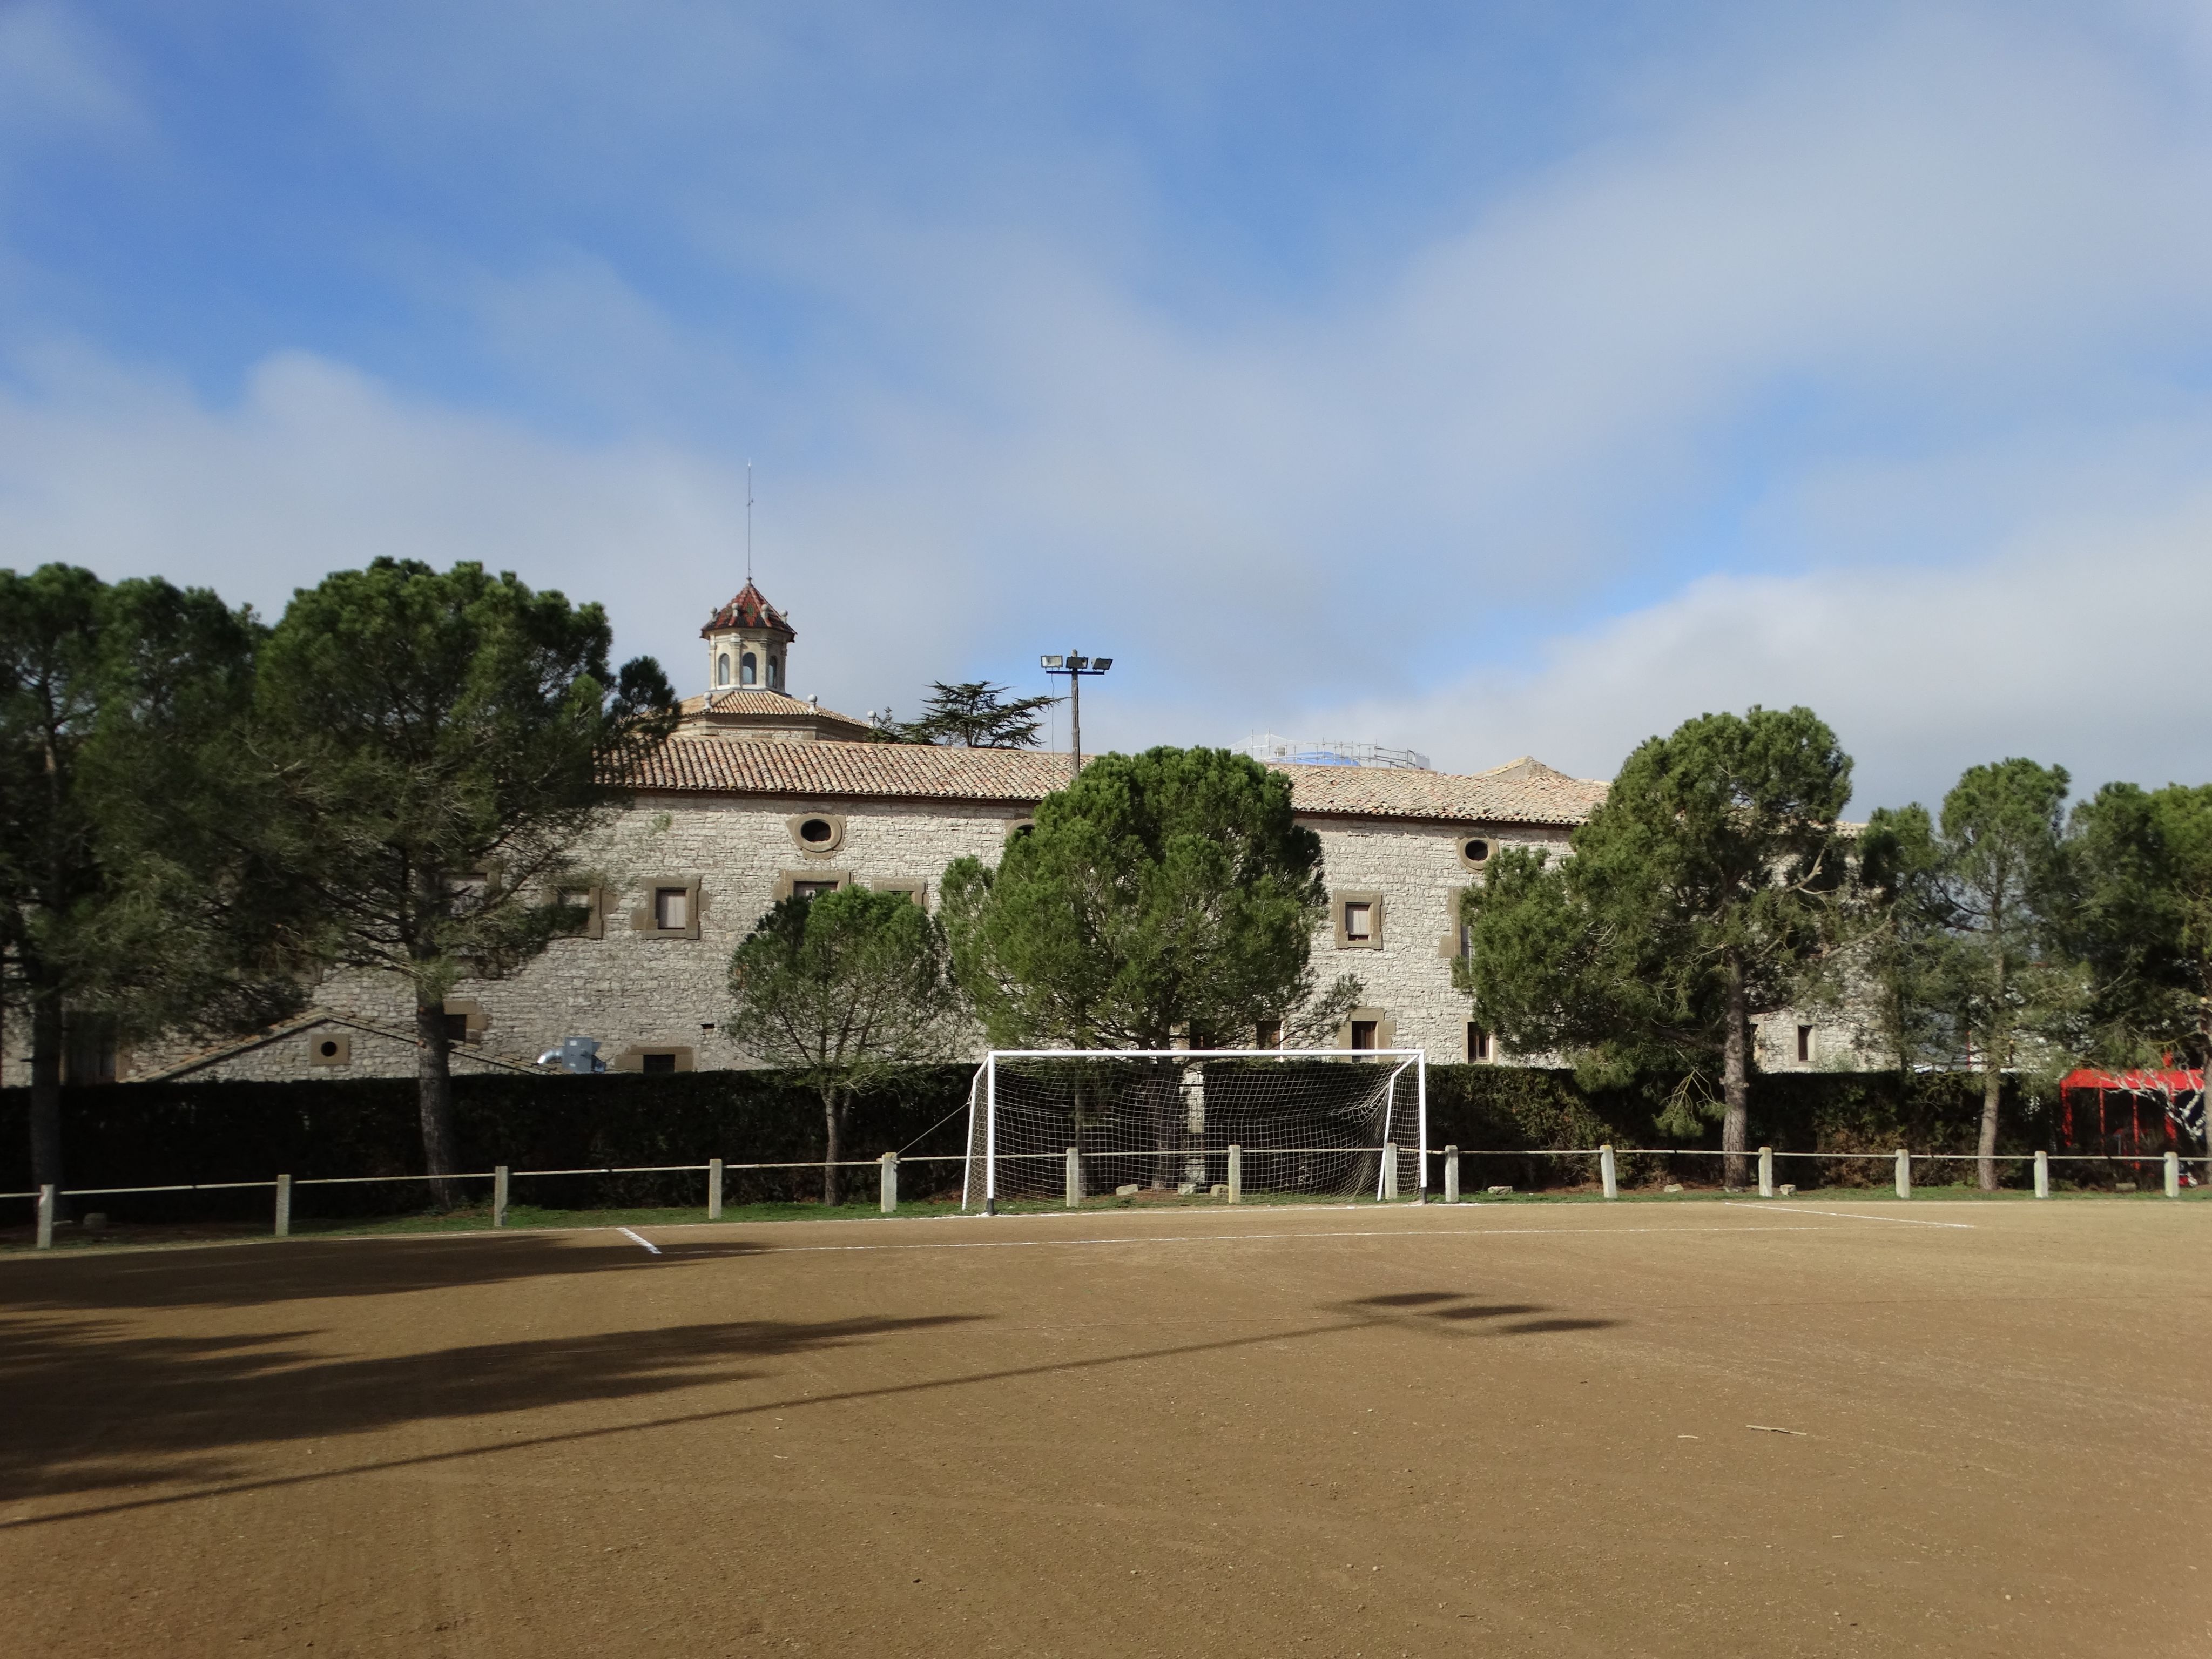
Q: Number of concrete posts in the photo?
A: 14